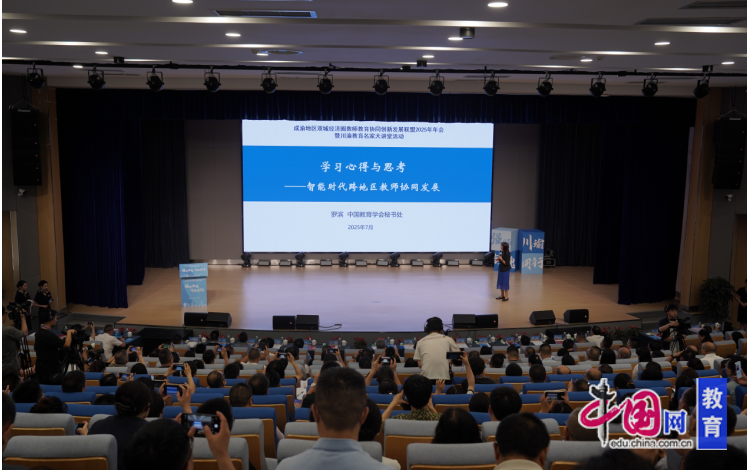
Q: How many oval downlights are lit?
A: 12